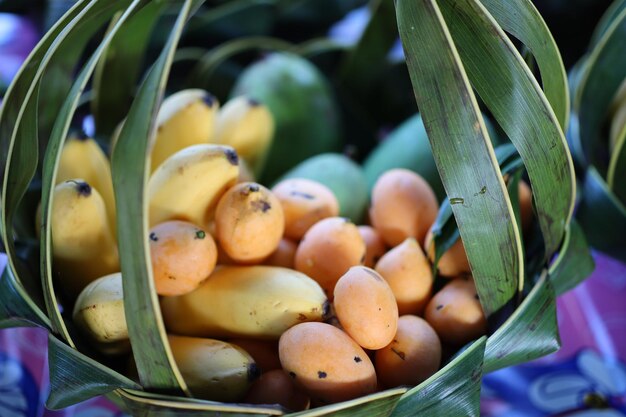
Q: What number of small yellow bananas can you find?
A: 8